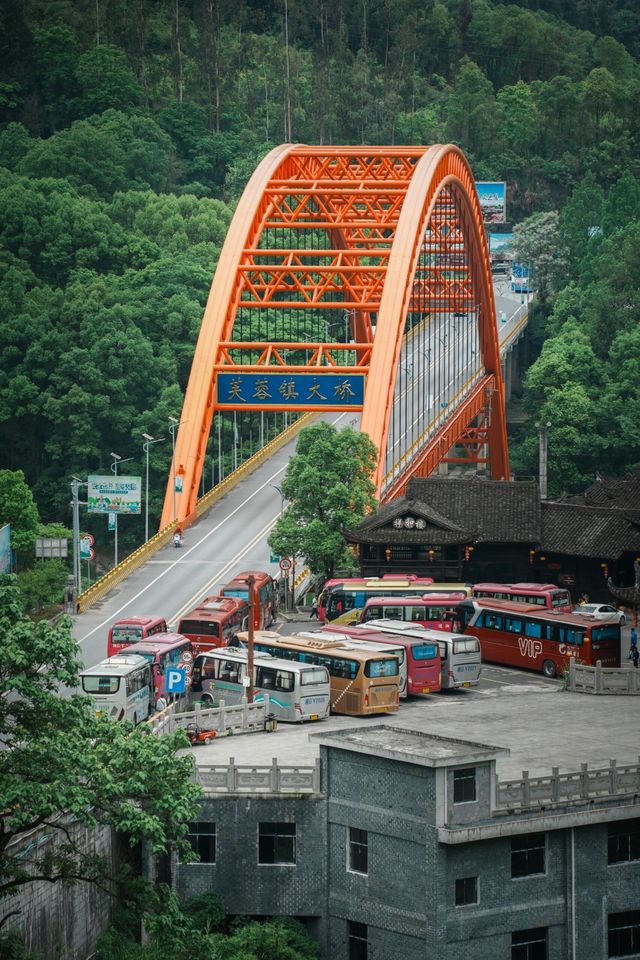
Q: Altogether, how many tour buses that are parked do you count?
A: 15